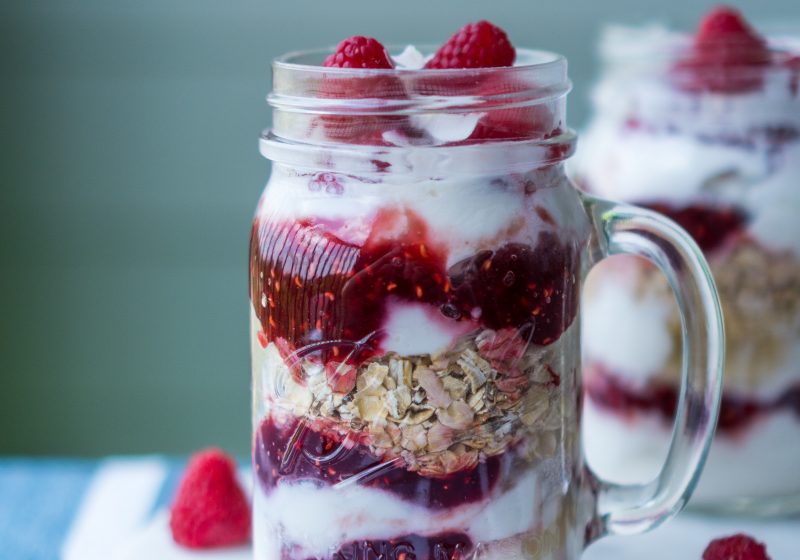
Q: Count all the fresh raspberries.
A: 5